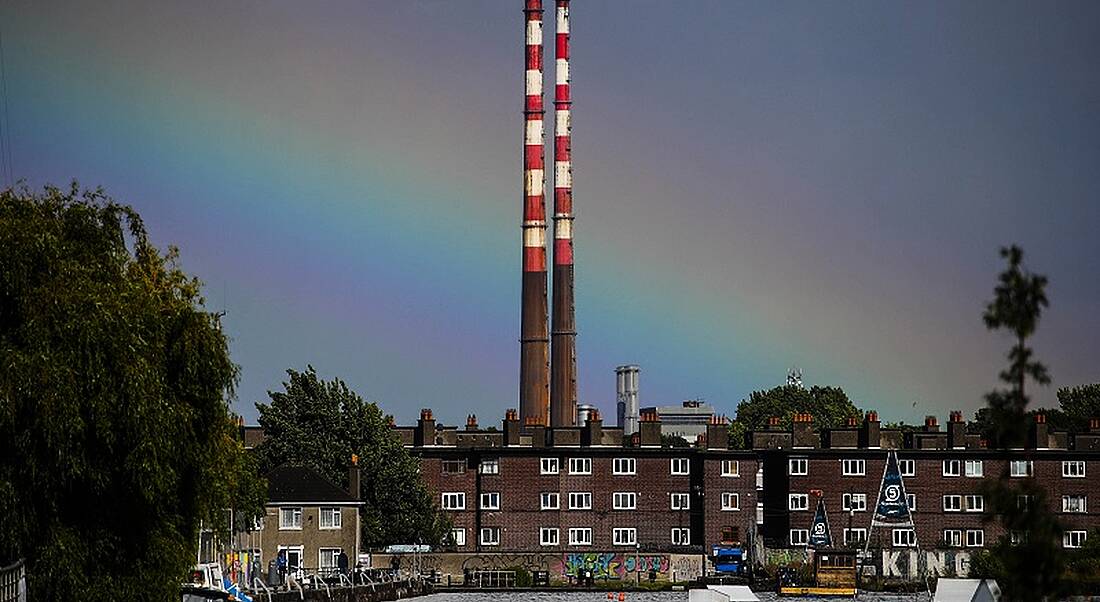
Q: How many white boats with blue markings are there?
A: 1